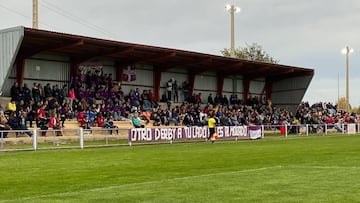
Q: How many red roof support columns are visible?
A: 8